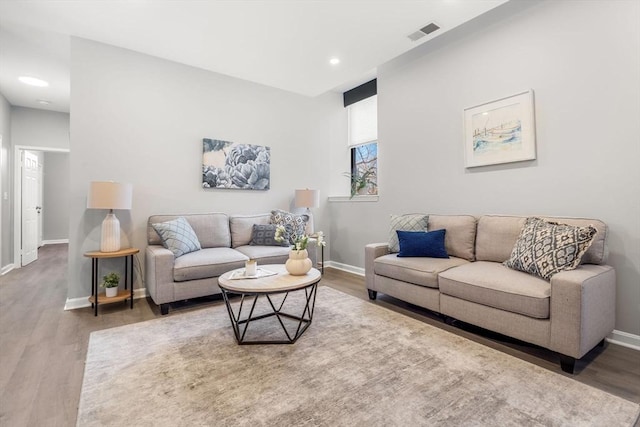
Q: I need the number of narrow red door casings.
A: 0